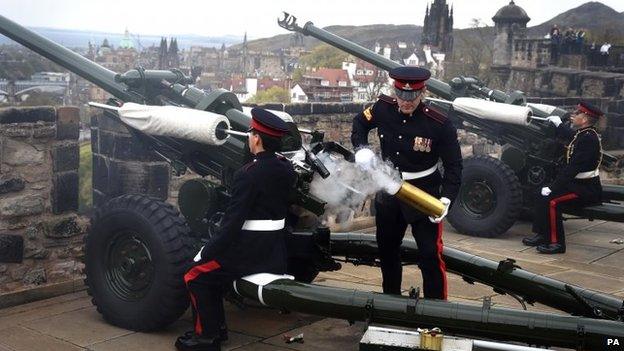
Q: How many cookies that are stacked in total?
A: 0